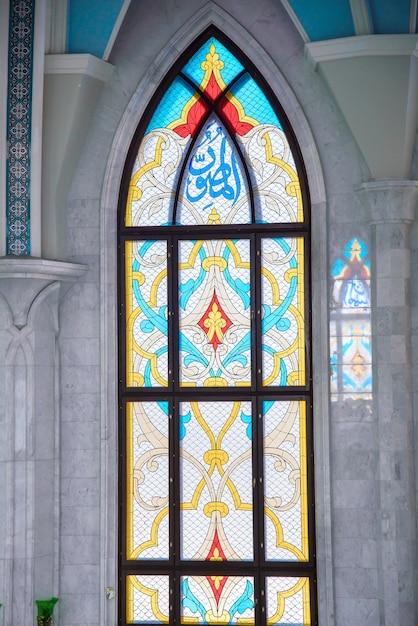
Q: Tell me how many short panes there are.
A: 3